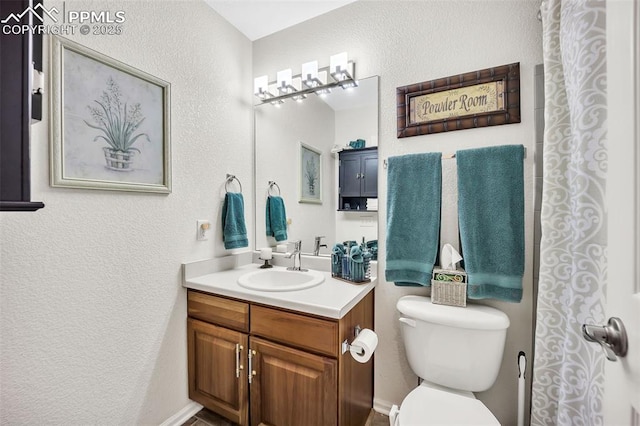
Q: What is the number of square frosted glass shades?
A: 4